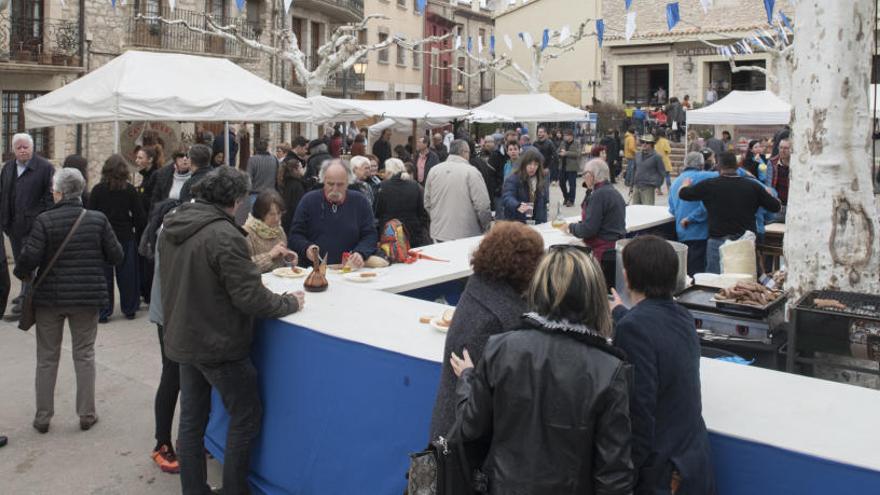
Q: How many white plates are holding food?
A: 3